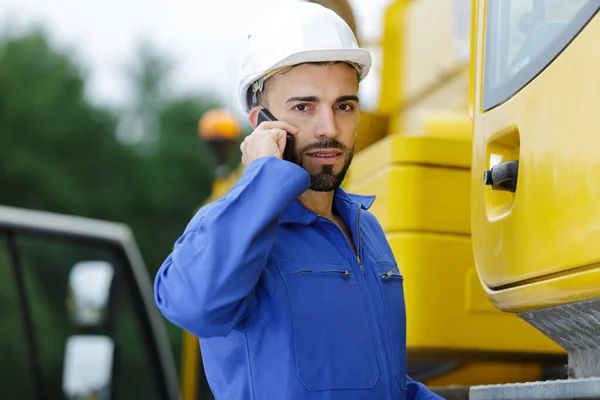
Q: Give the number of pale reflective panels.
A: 2